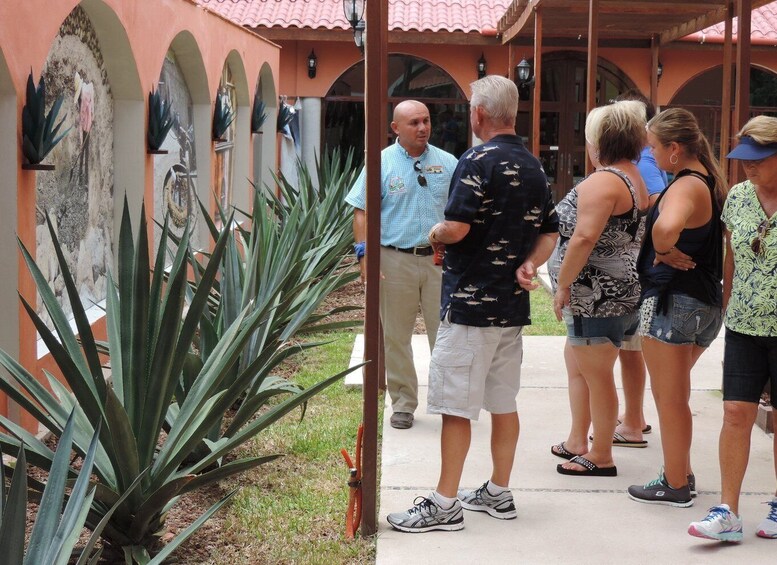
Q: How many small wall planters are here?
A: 5